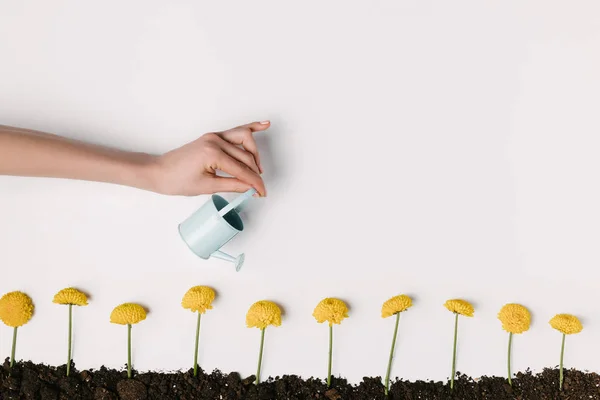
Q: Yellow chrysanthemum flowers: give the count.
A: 10